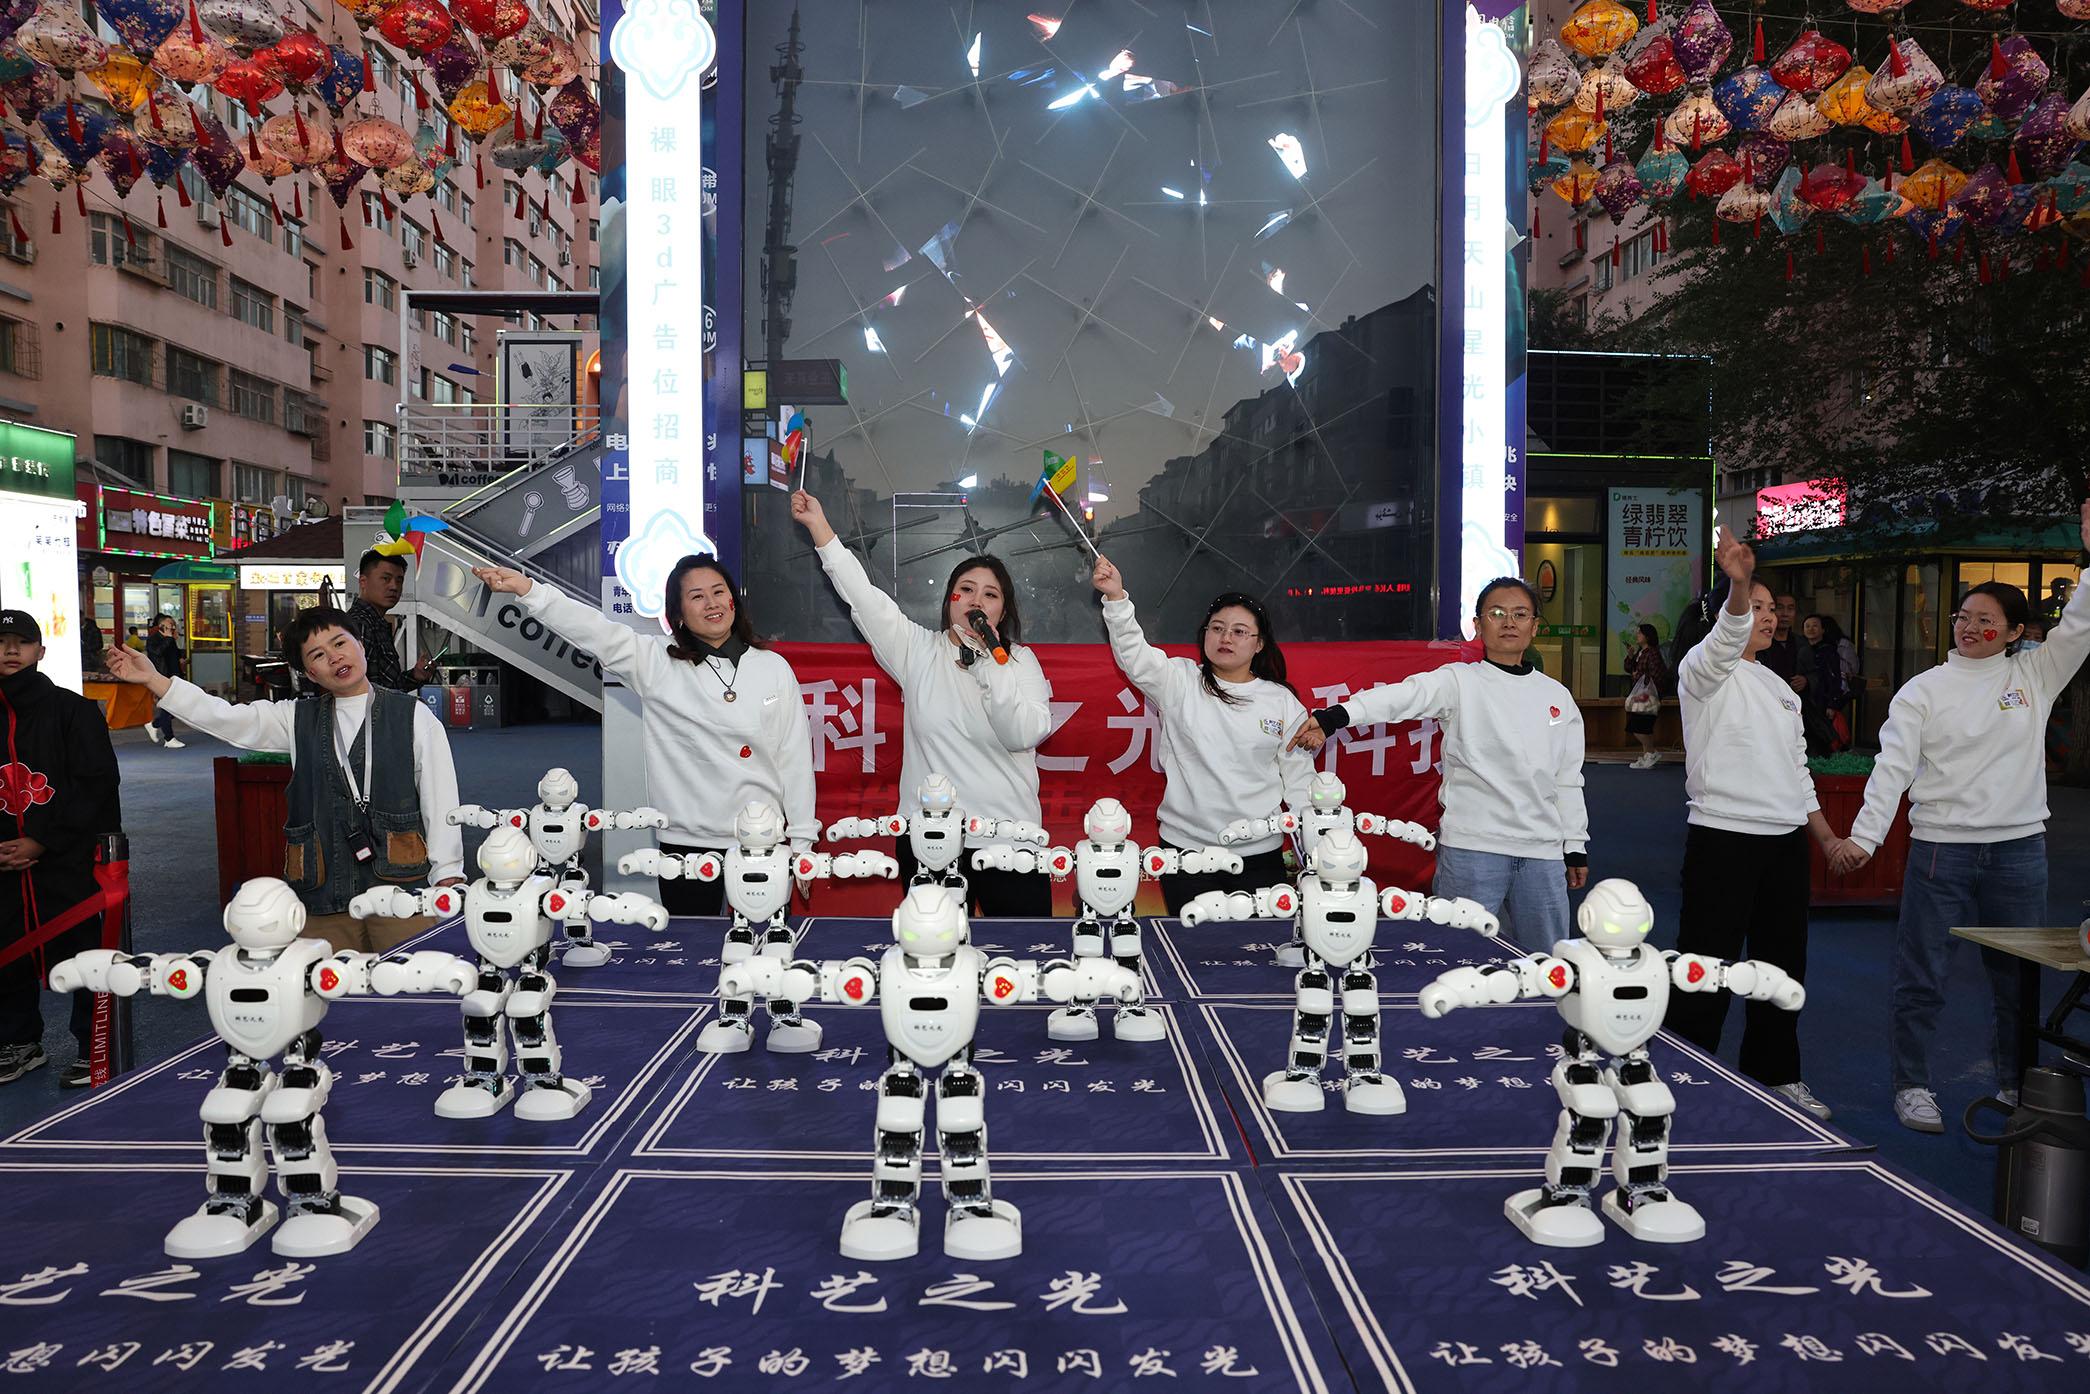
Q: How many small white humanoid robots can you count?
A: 10